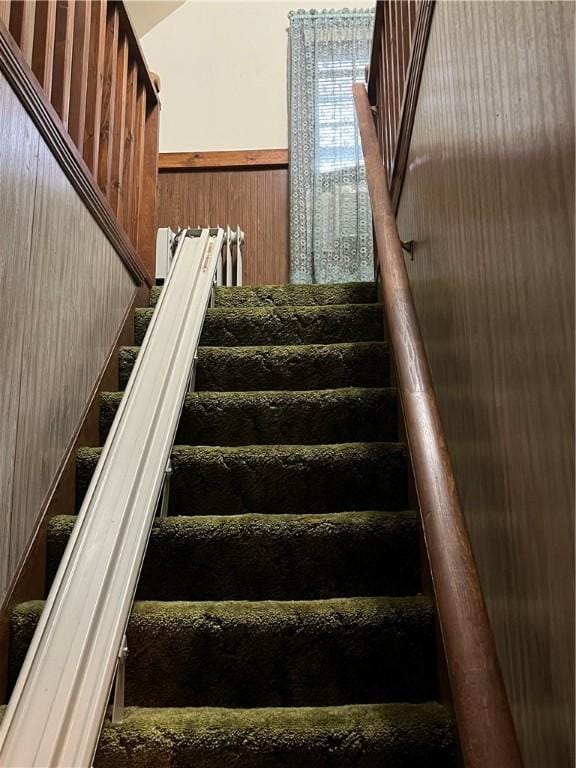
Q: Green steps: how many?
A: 8